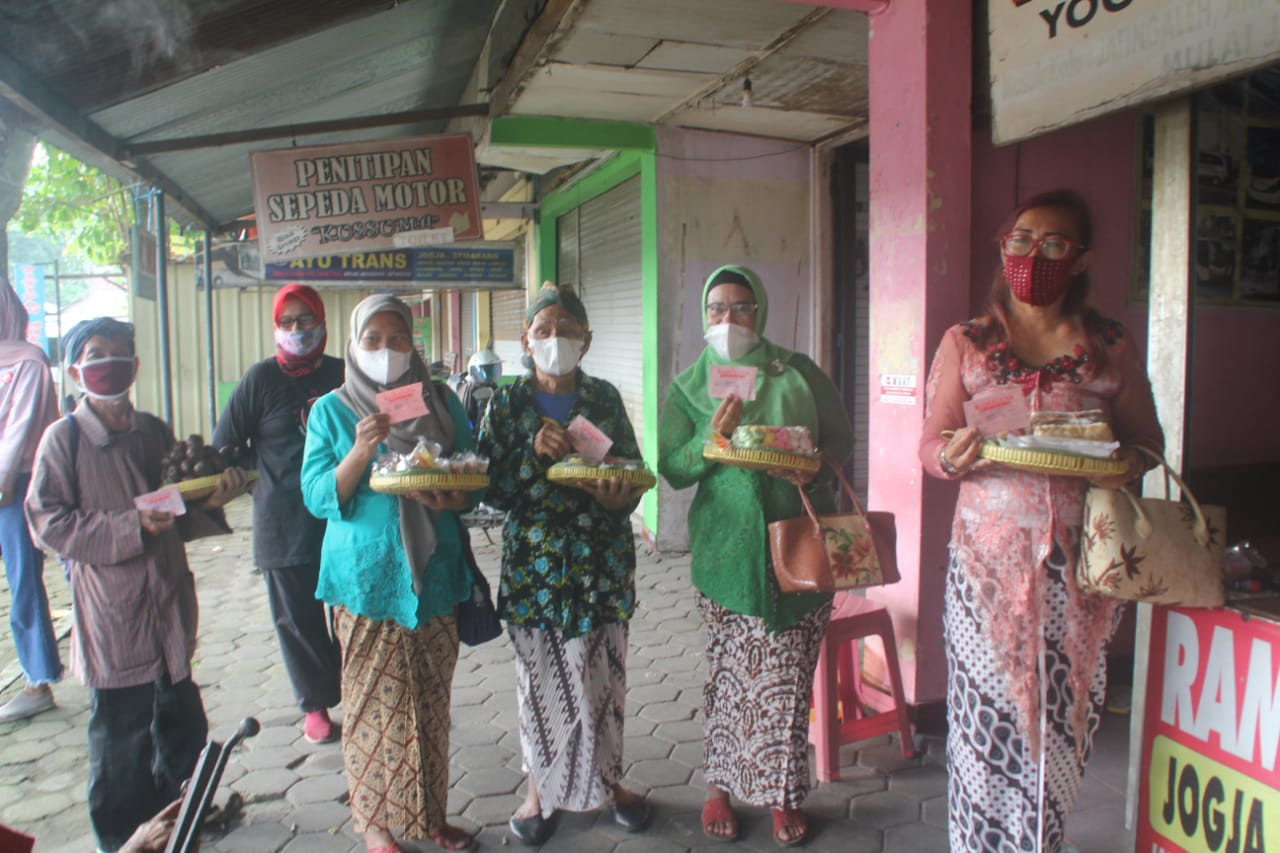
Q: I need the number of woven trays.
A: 5